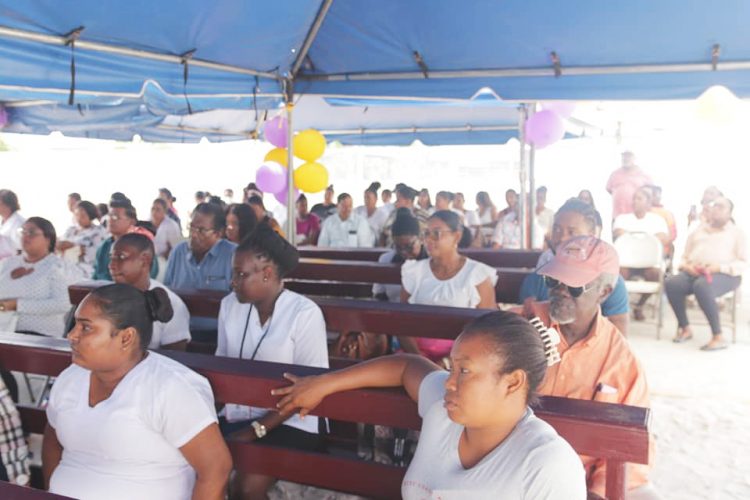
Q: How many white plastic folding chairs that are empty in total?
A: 1